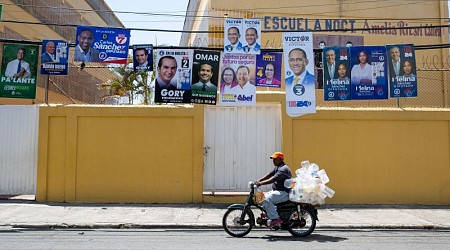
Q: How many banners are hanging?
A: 14